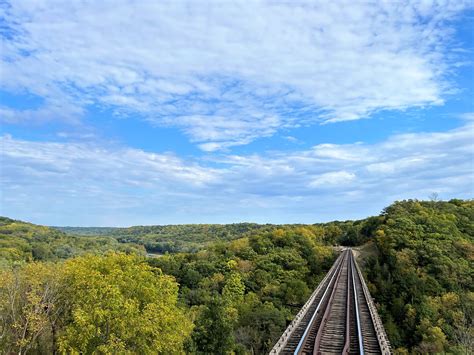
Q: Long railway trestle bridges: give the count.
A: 1